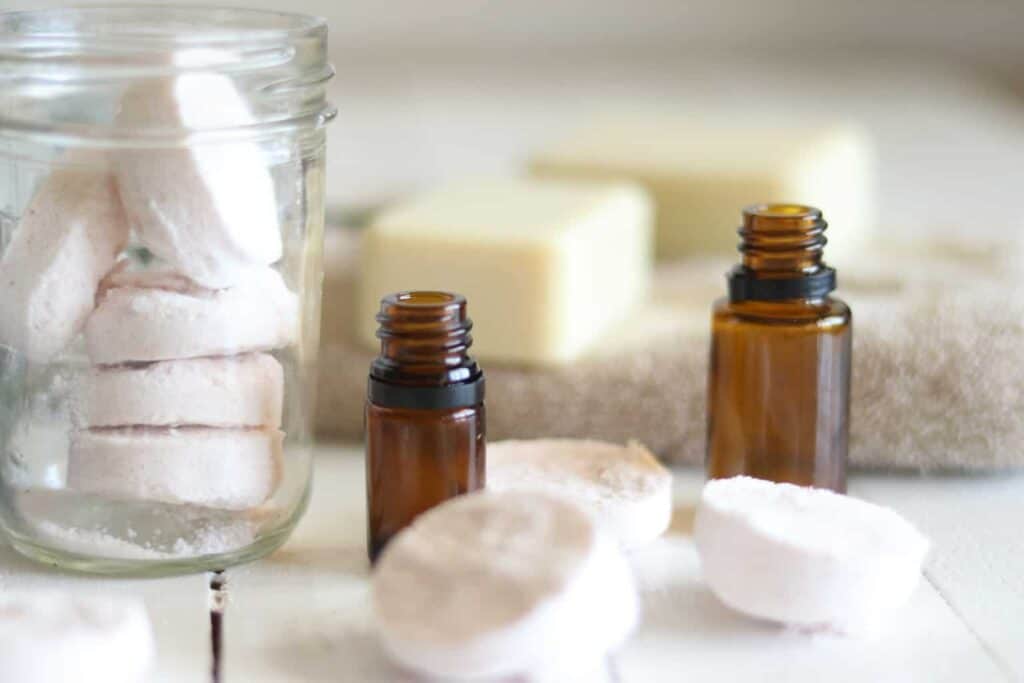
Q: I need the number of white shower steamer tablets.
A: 9